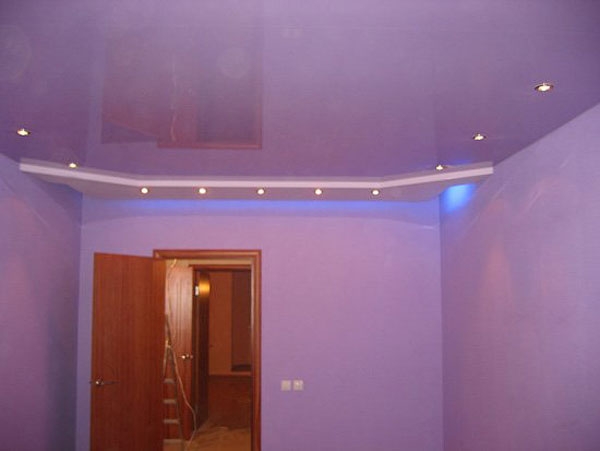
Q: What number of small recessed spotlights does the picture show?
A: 10